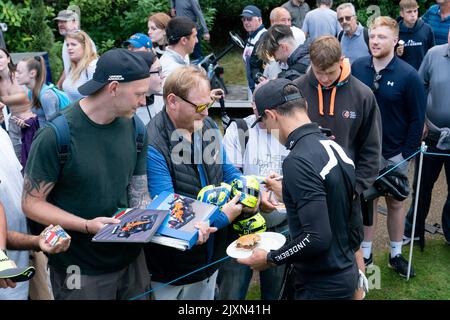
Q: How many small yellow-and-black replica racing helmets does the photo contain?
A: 3